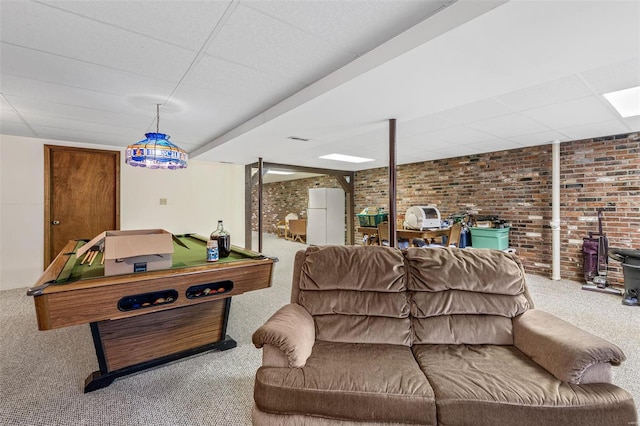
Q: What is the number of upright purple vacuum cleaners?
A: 1